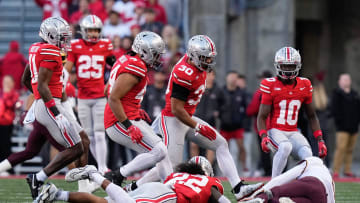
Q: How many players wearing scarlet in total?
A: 6